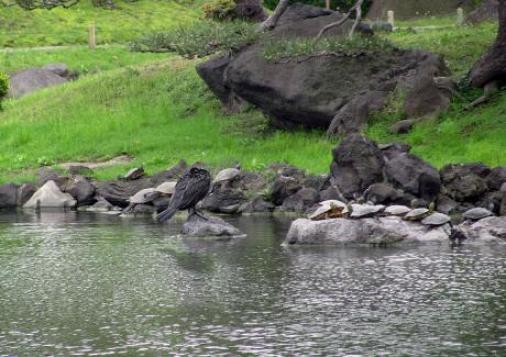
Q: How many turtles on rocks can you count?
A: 11